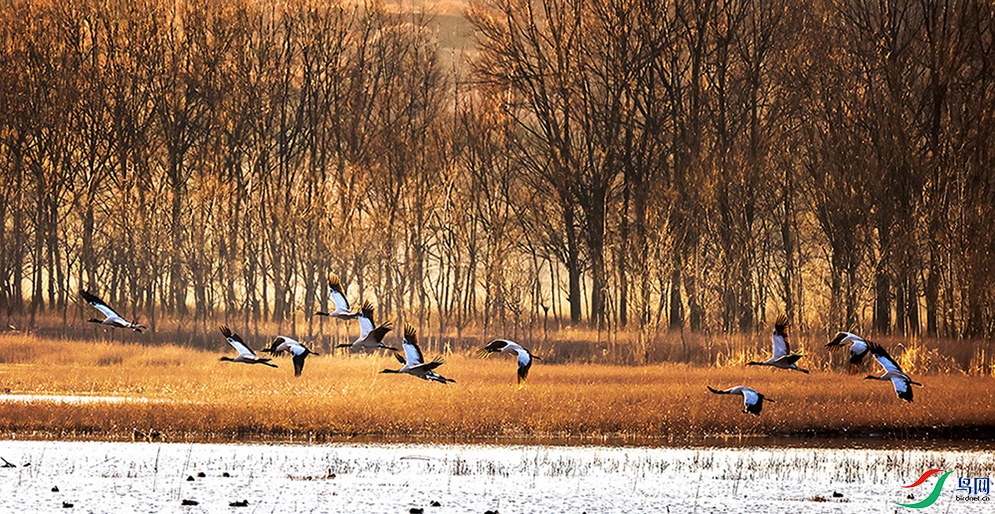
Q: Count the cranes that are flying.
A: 11